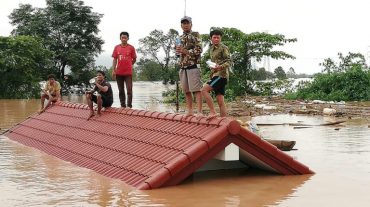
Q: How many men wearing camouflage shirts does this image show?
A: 2